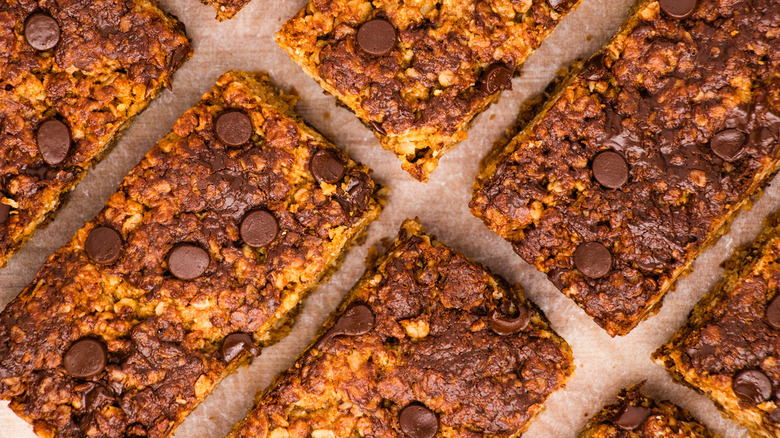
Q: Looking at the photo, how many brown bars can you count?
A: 8